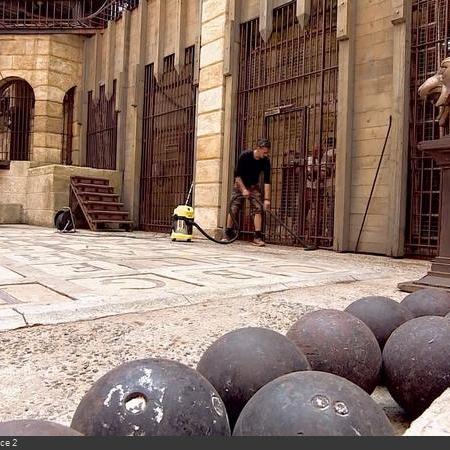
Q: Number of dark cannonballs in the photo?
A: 8